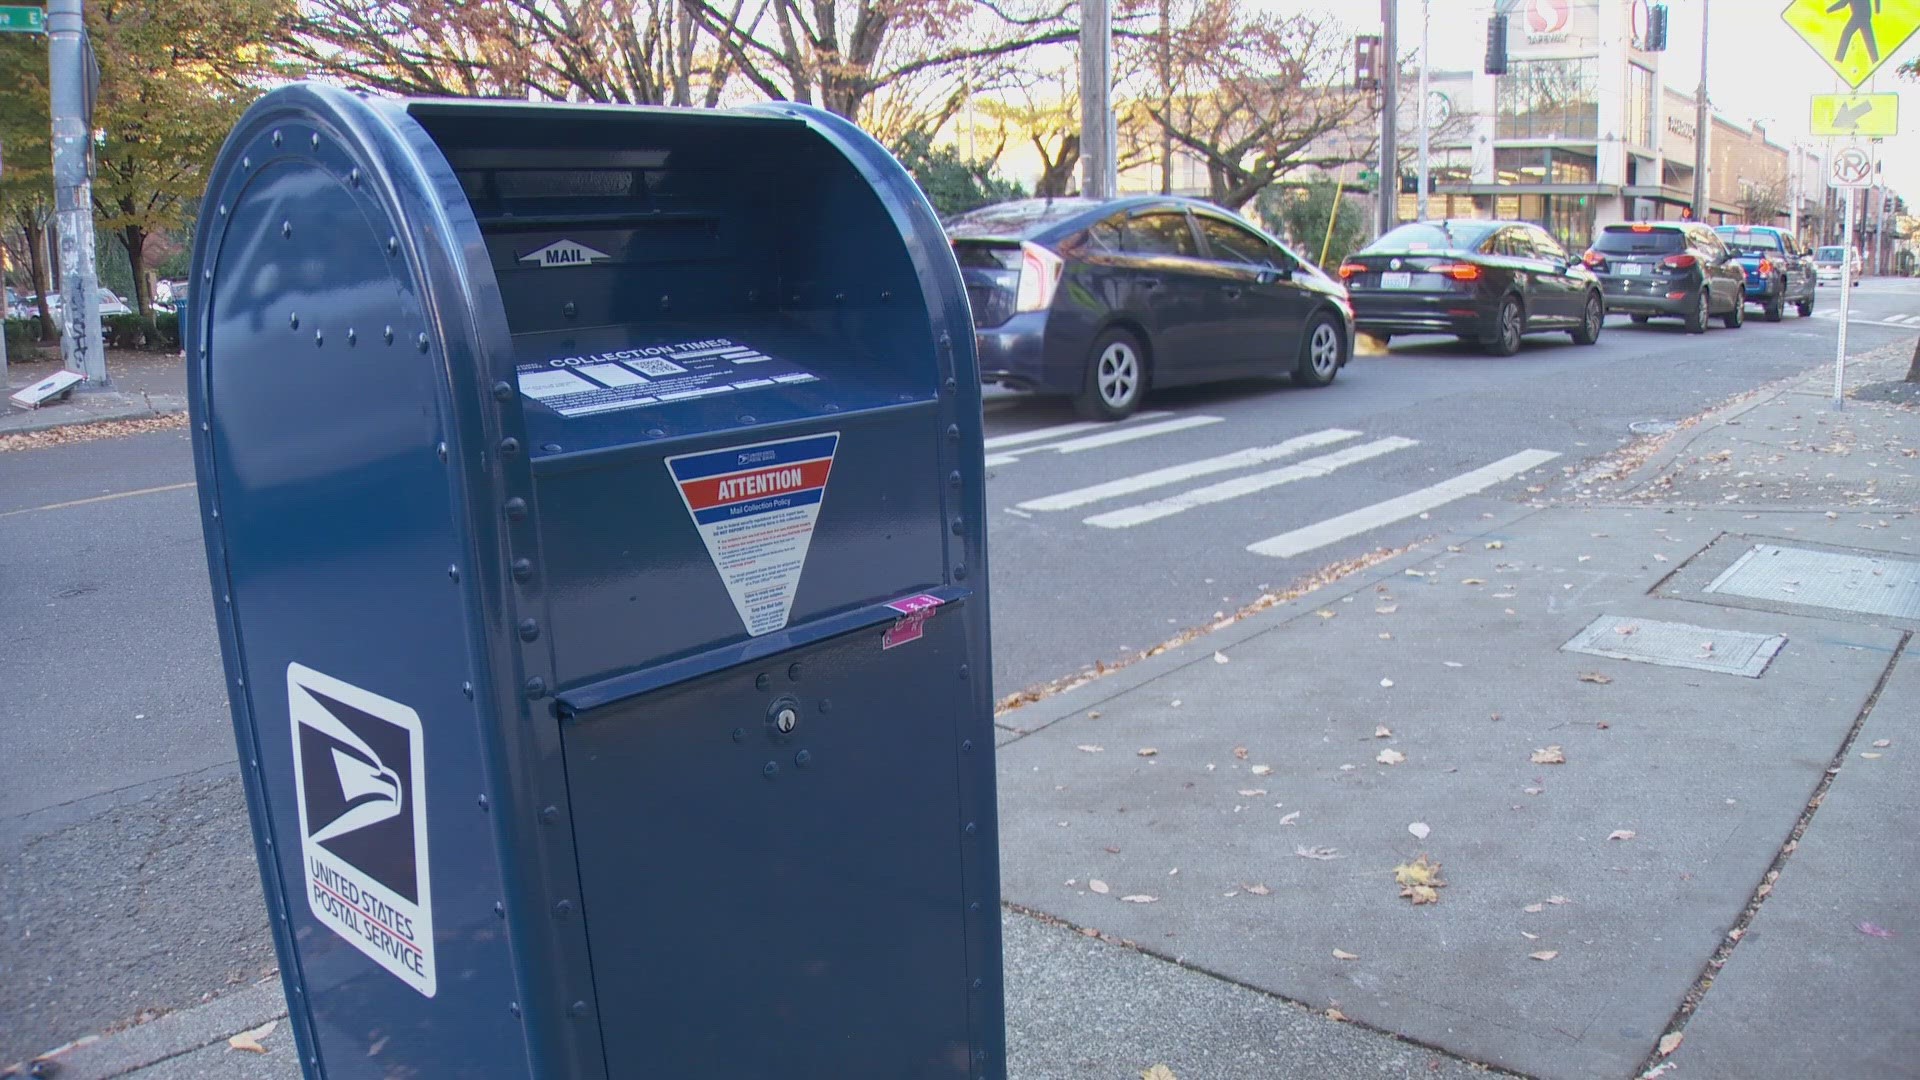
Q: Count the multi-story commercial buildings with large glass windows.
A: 1